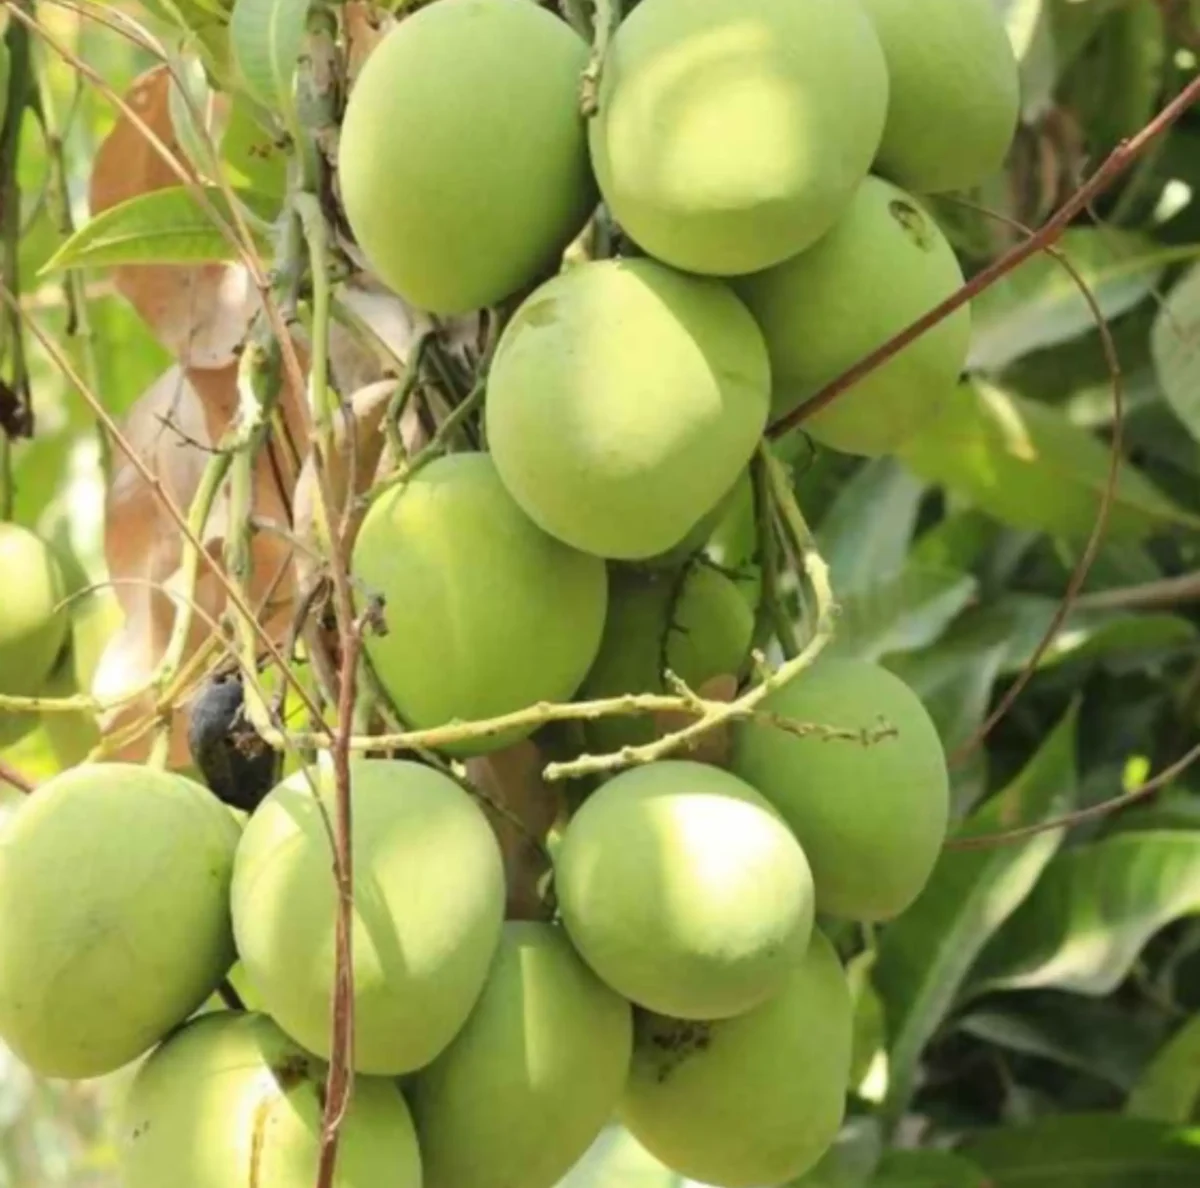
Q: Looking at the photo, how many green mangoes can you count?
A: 15